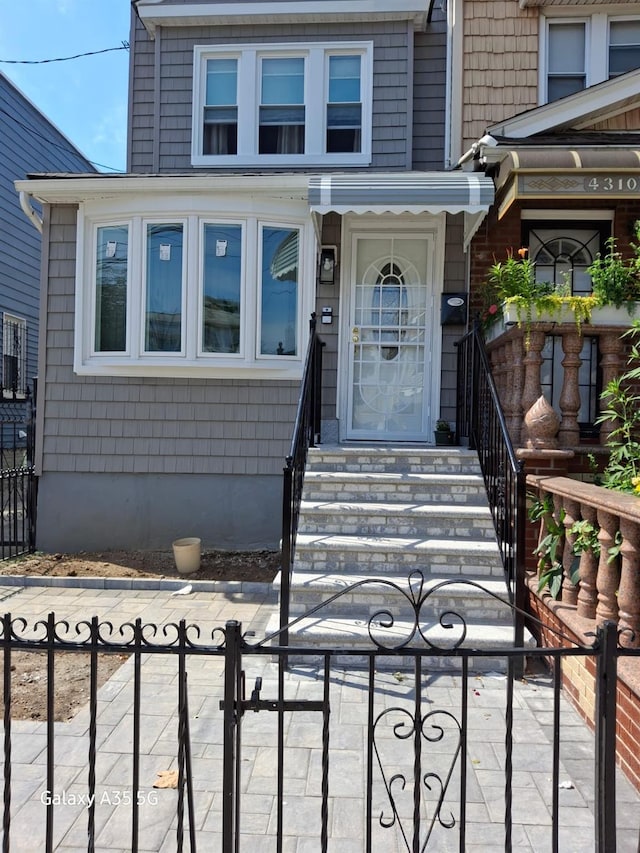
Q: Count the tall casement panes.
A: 4